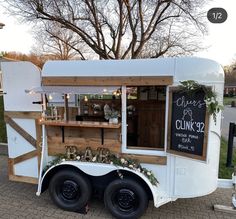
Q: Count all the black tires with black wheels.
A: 2